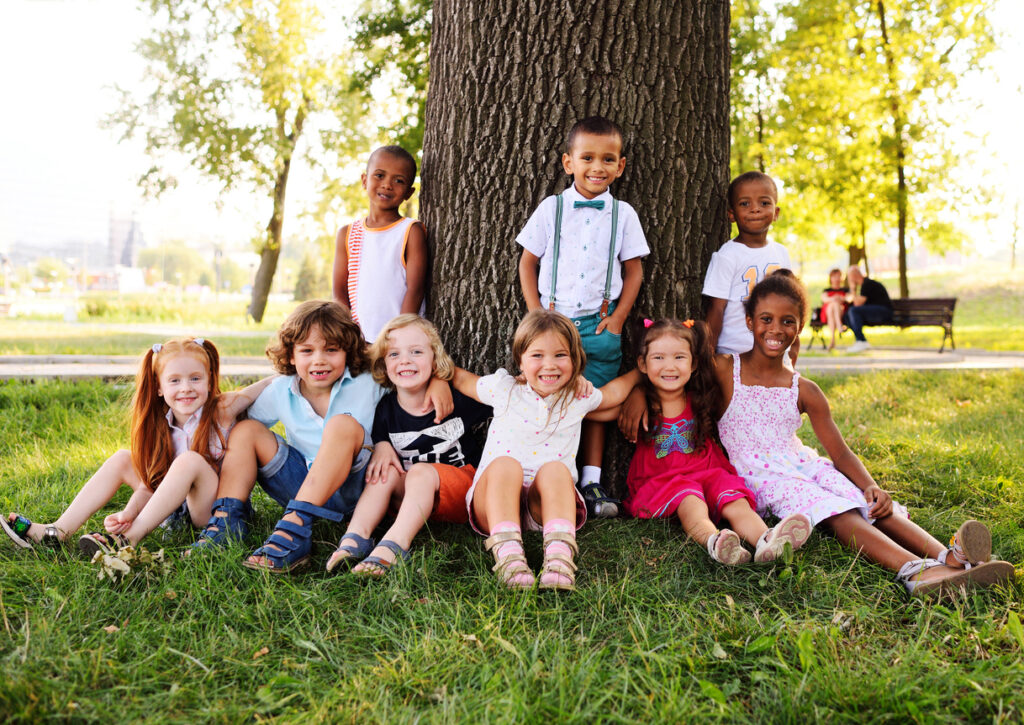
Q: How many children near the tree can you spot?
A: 9